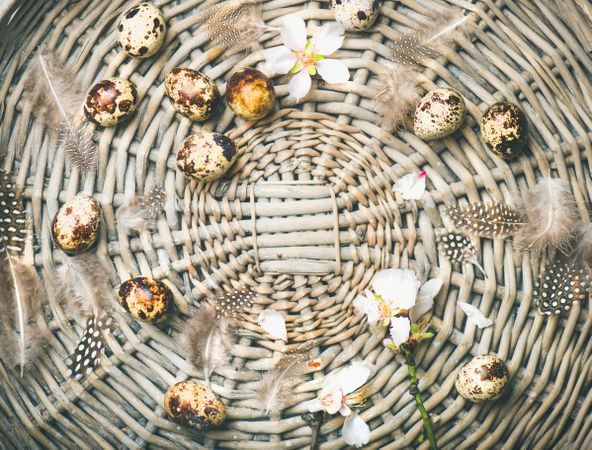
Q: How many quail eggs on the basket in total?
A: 12